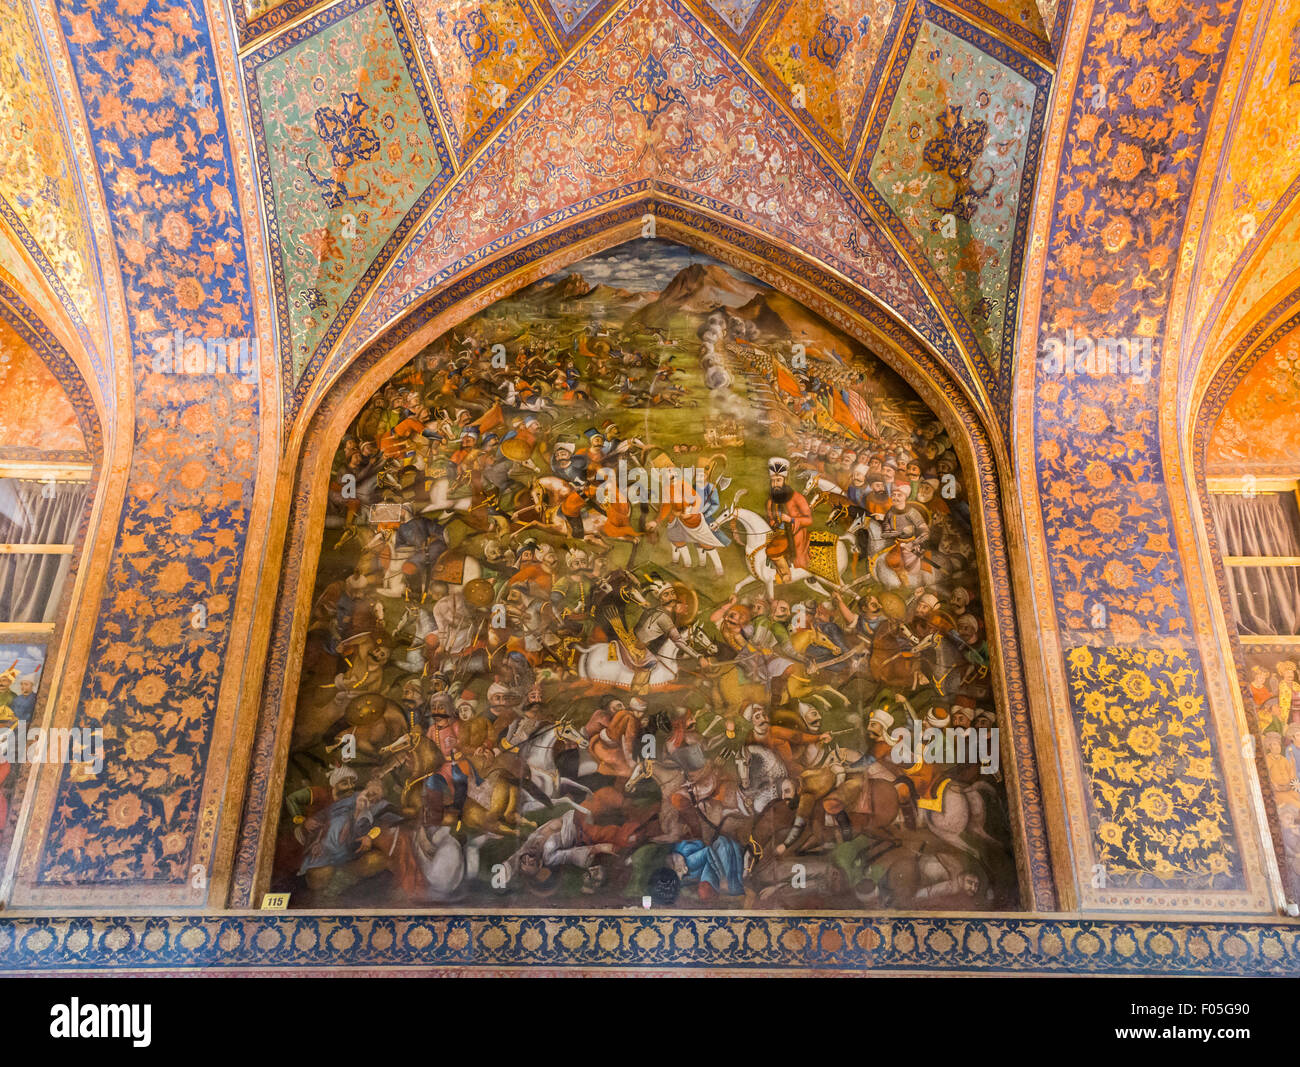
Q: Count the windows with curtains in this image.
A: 2